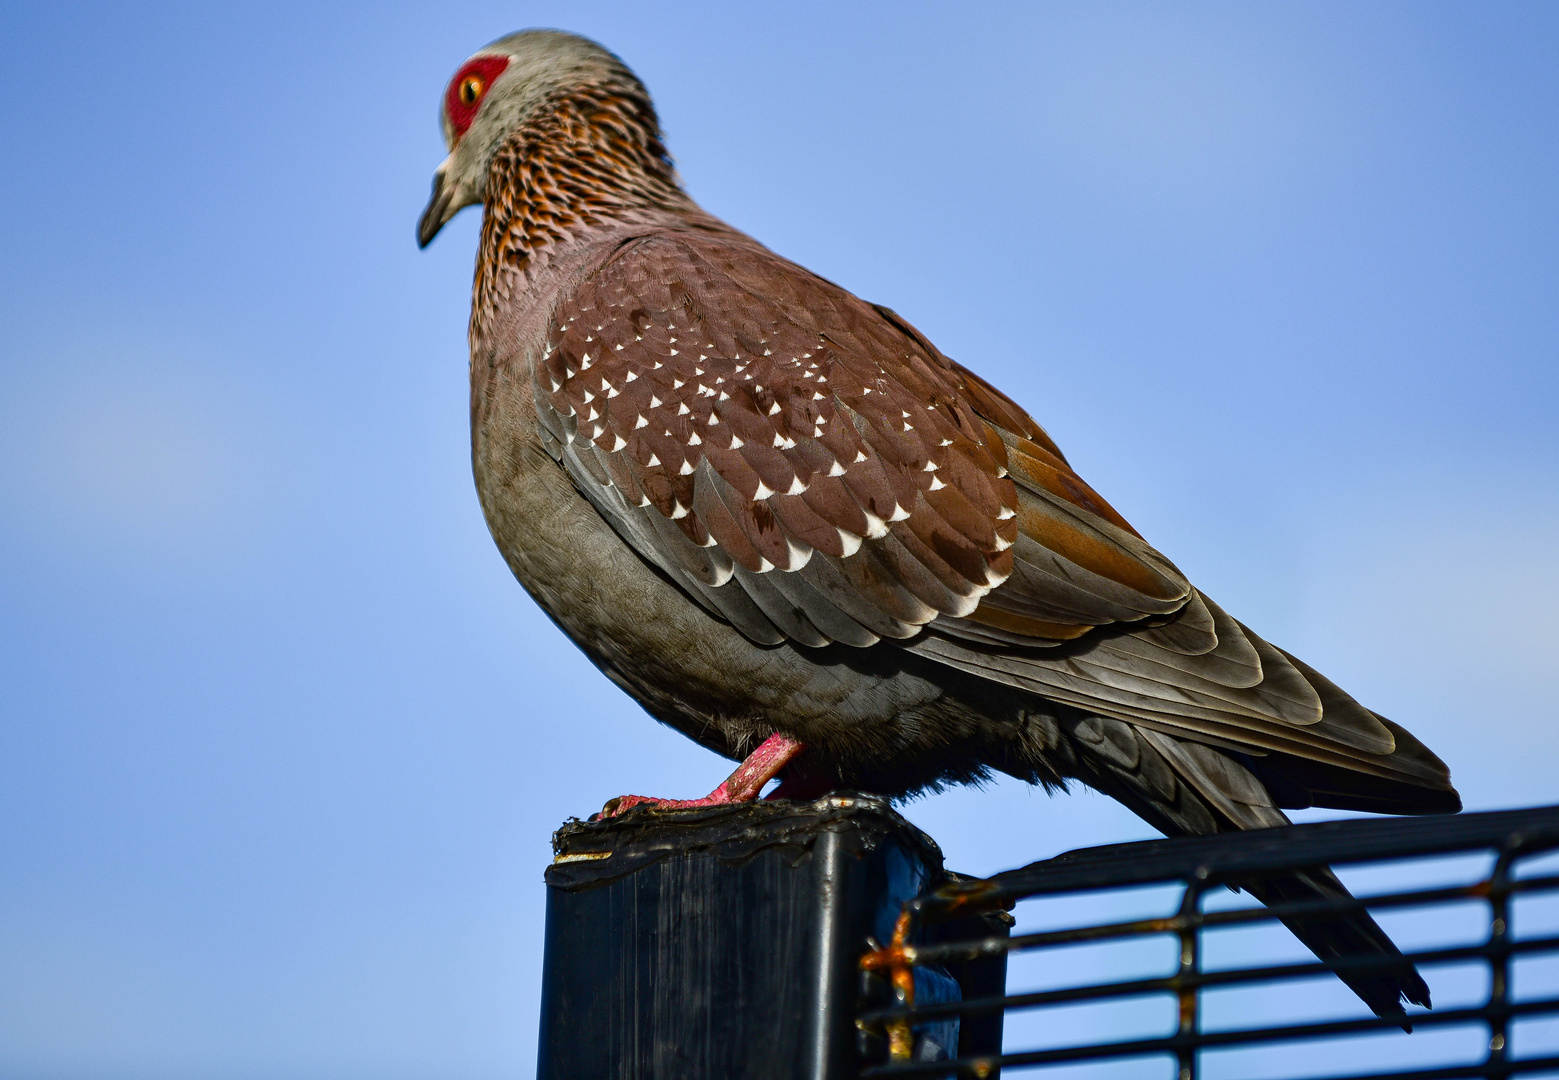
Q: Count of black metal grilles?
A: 1